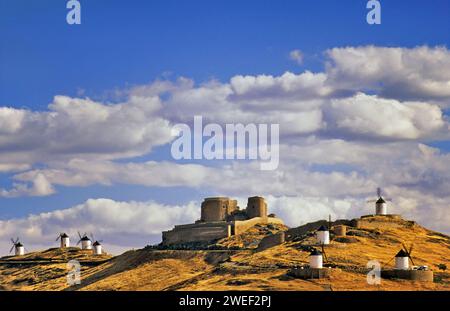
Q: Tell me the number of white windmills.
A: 8